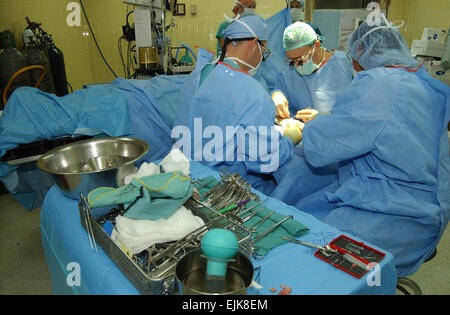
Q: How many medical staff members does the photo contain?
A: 5